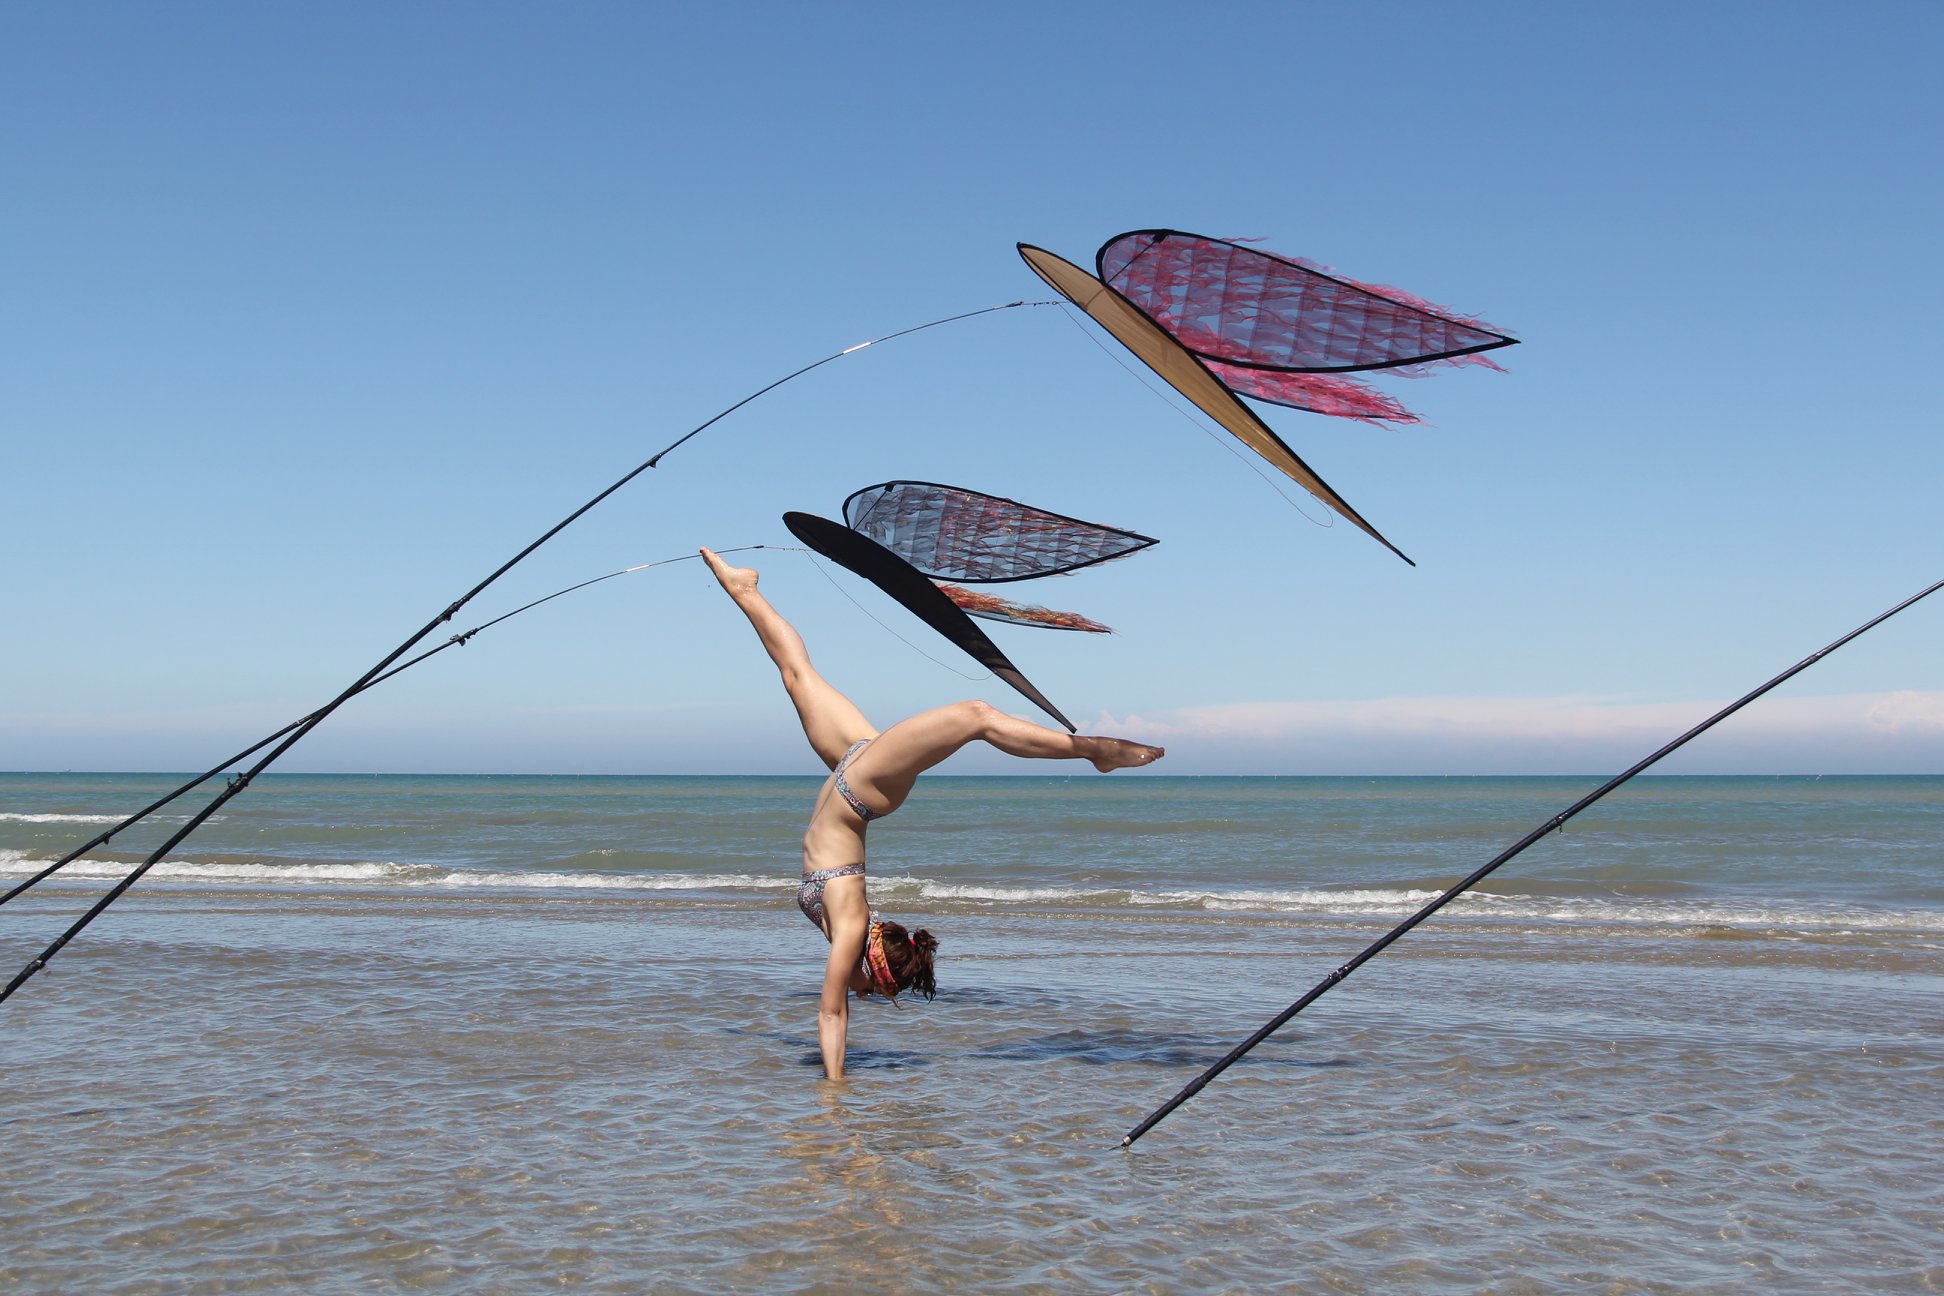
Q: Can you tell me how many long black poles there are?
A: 3